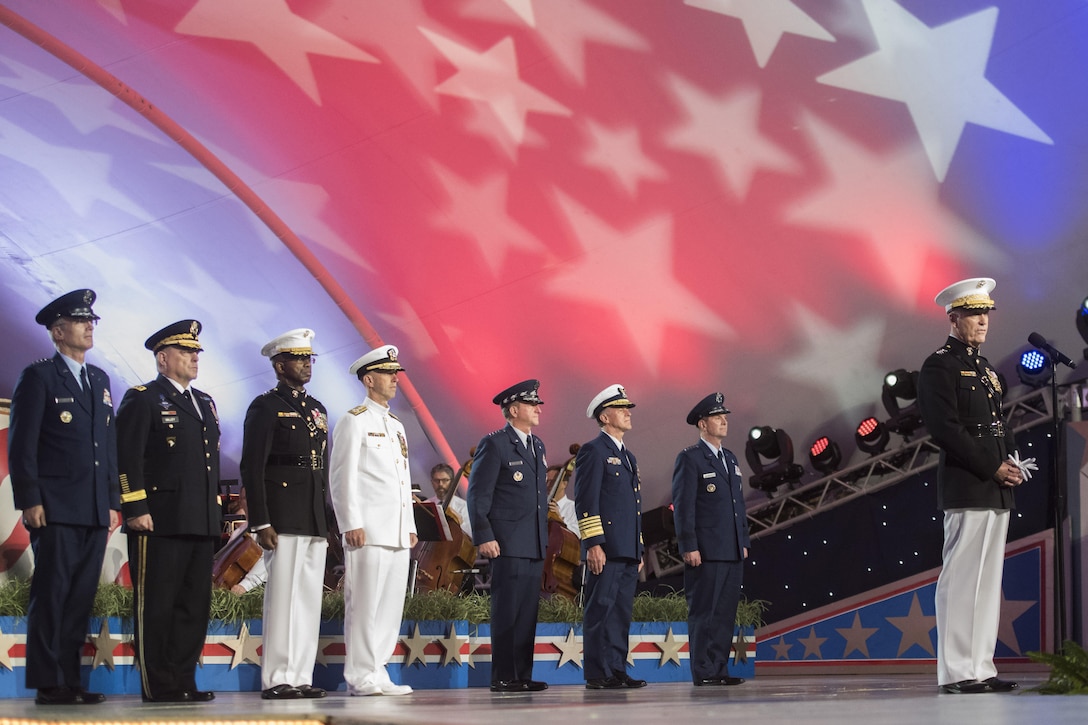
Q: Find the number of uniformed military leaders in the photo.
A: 8